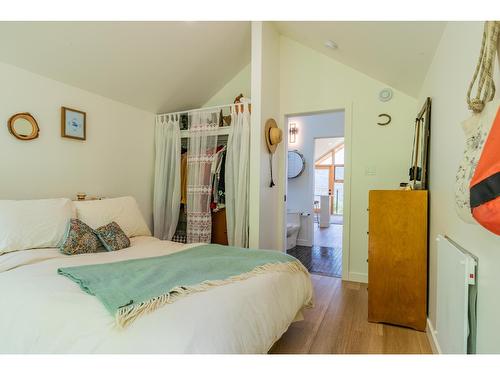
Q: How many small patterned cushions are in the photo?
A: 2